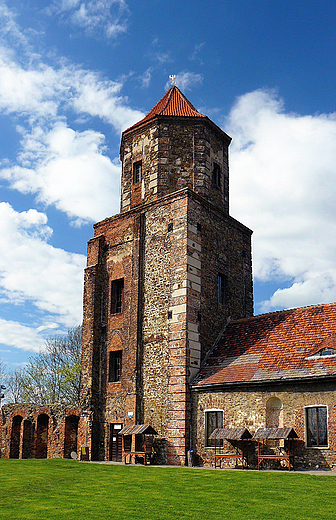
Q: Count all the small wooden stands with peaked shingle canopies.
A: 3